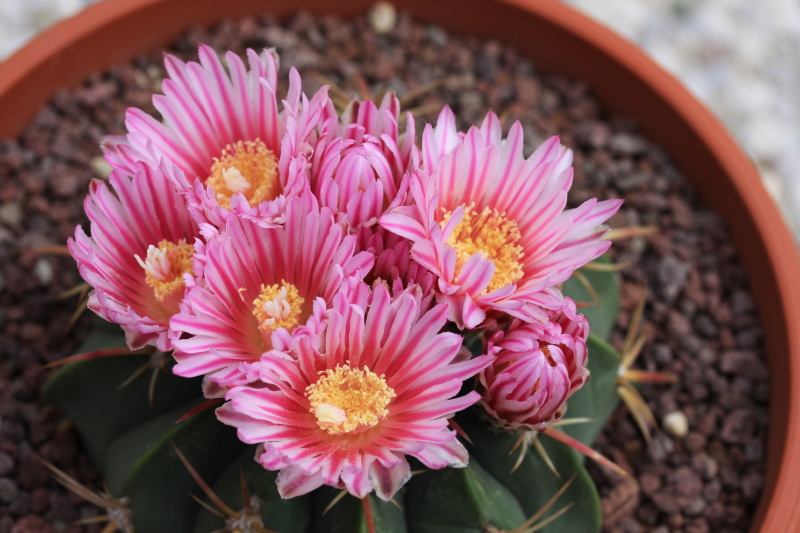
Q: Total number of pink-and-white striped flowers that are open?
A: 5